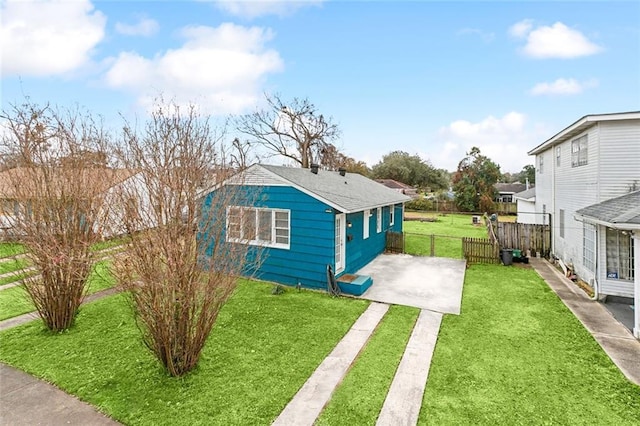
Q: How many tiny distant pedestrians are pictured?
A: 0